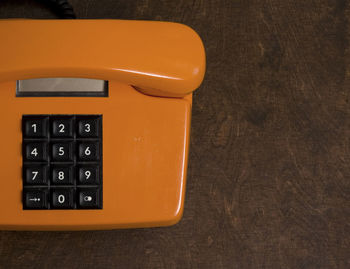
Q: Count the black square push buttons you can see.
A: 12